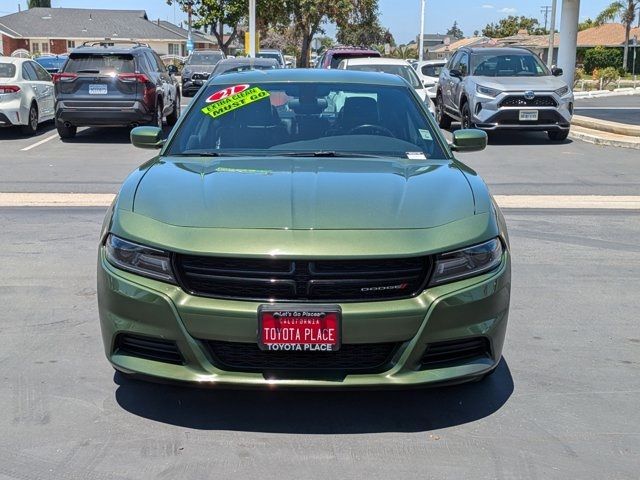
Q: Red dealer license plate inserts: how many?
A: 1